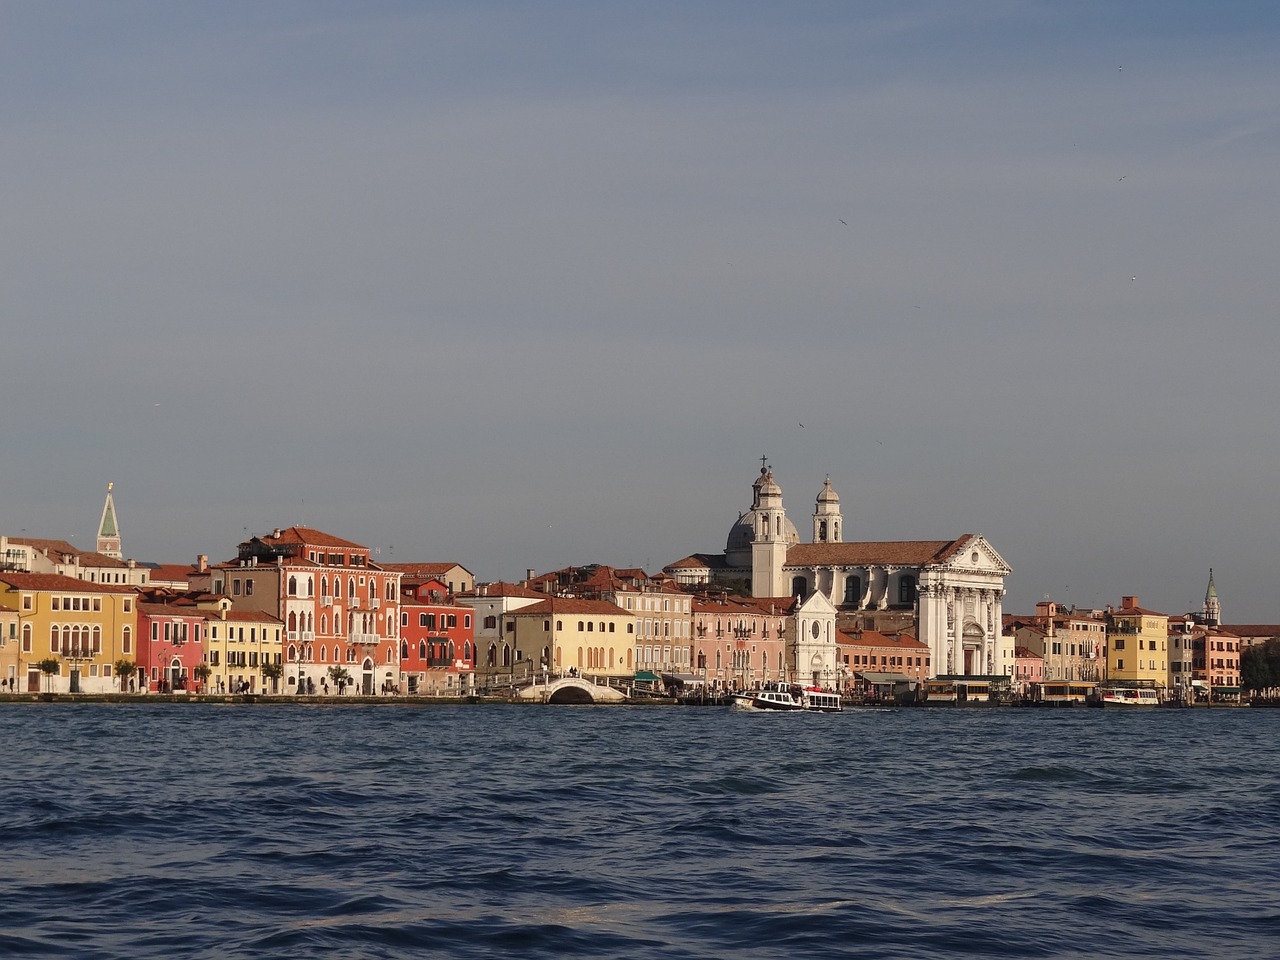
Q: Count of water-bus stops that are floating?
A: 2